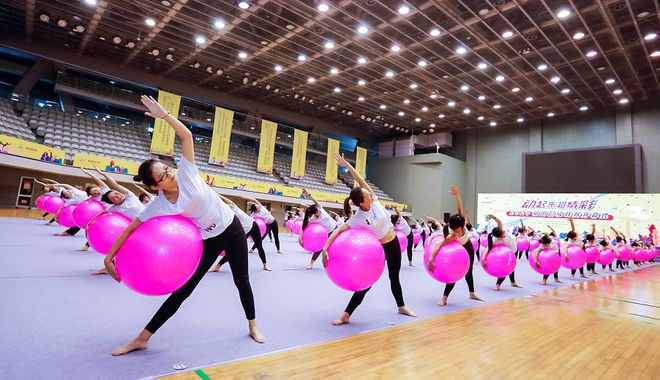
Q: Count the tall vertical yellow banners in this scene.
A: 6